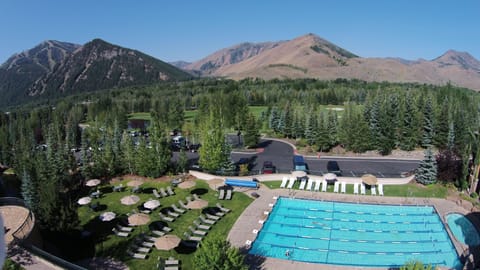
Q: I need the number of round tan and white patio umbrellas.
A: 14